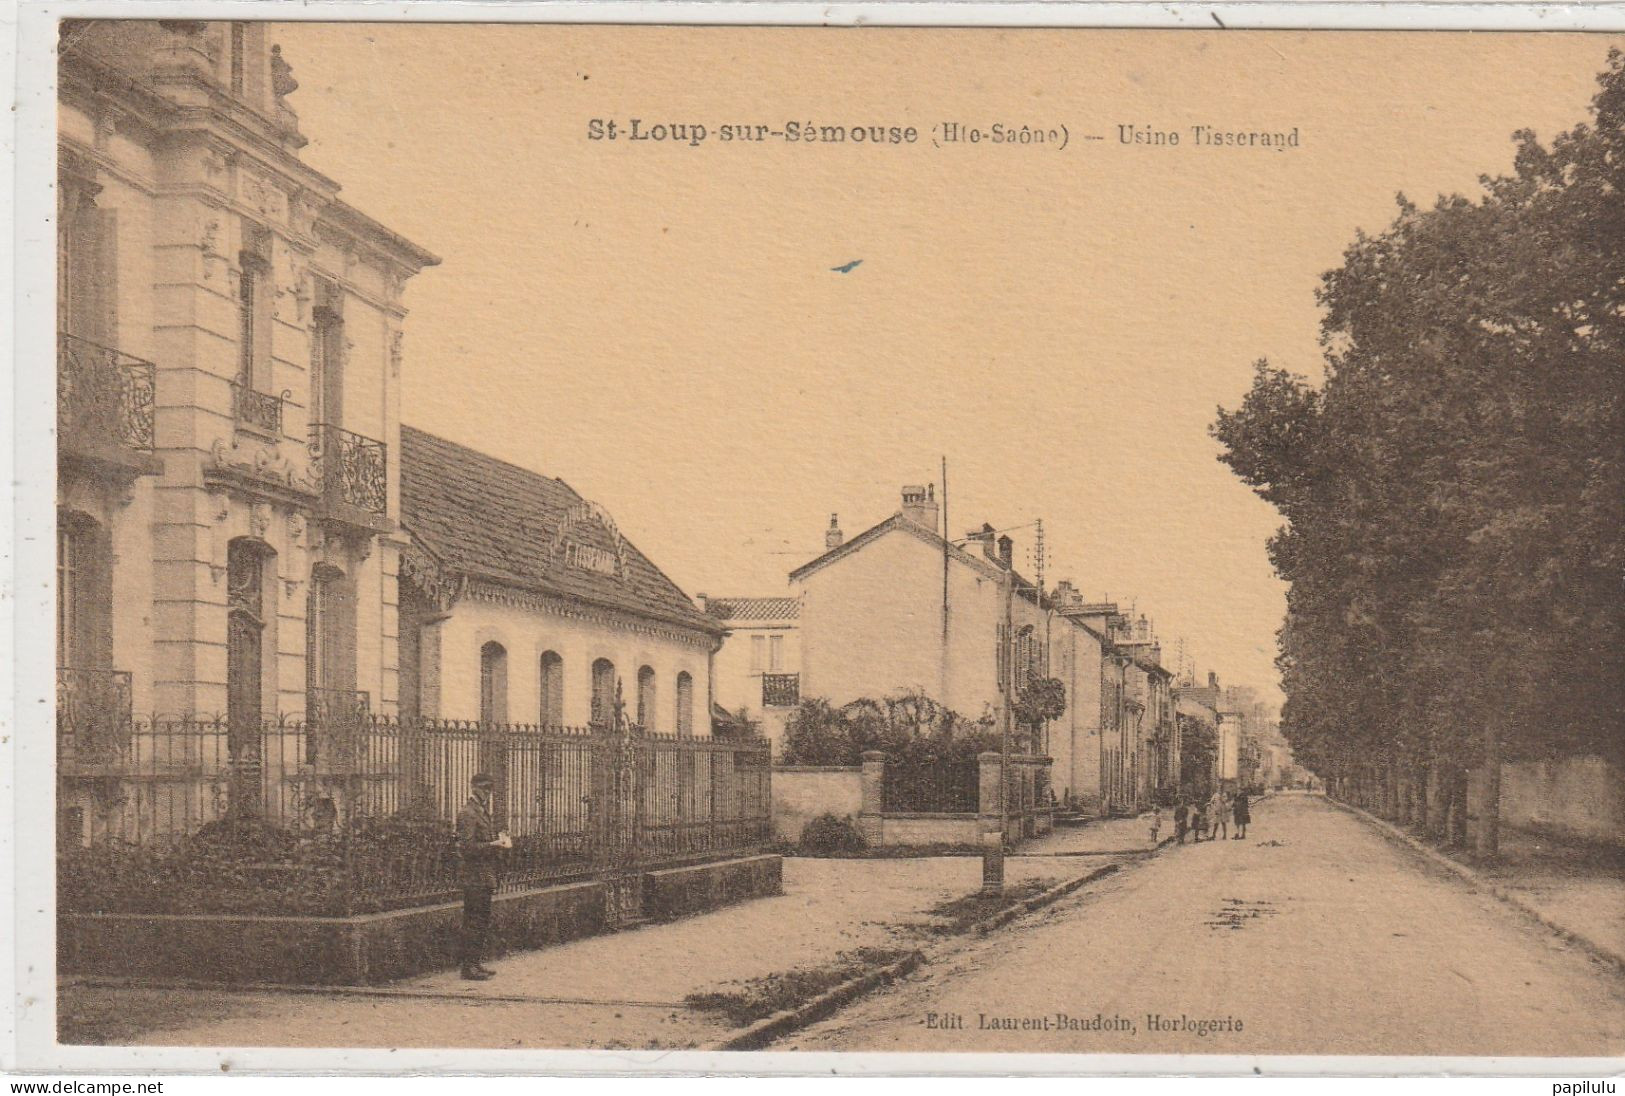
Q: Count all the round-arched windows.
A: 5